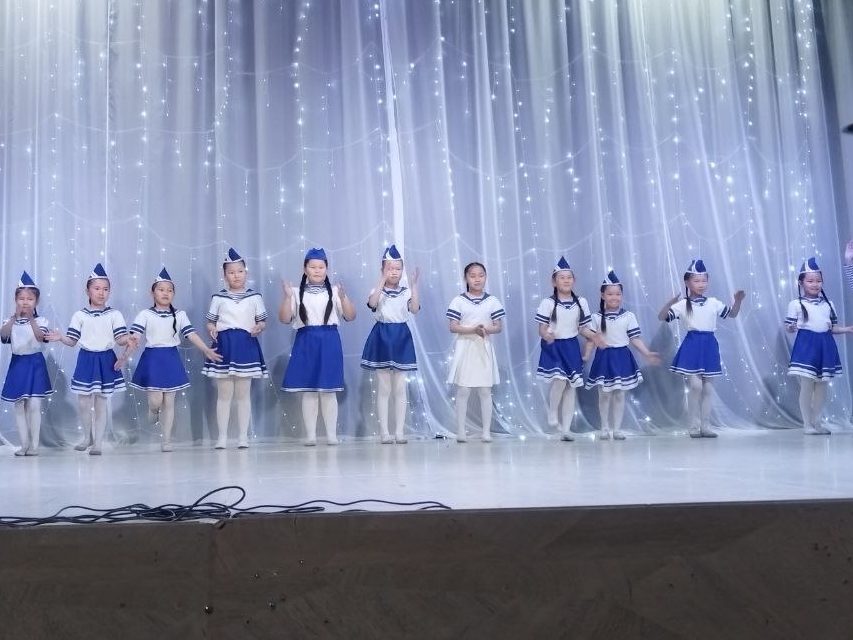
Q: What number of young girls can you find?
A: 11